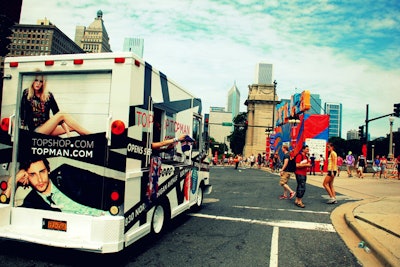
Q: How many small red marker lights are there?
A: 5